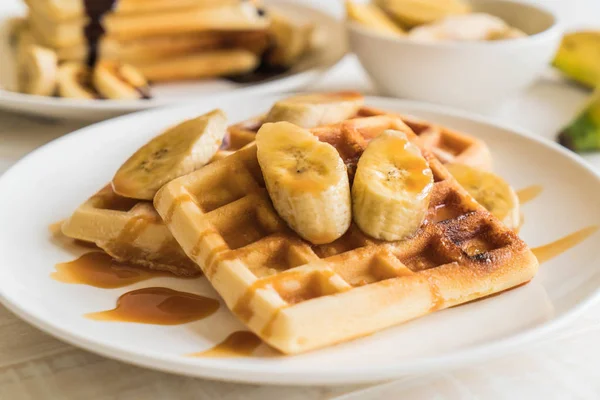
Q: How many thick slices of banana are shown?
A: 5